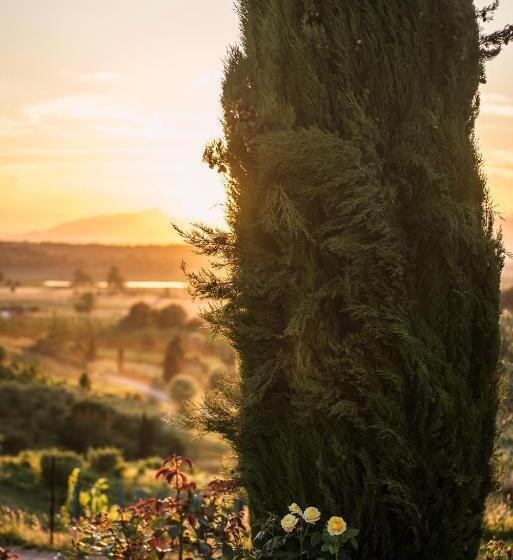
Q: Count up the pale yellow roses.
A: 4